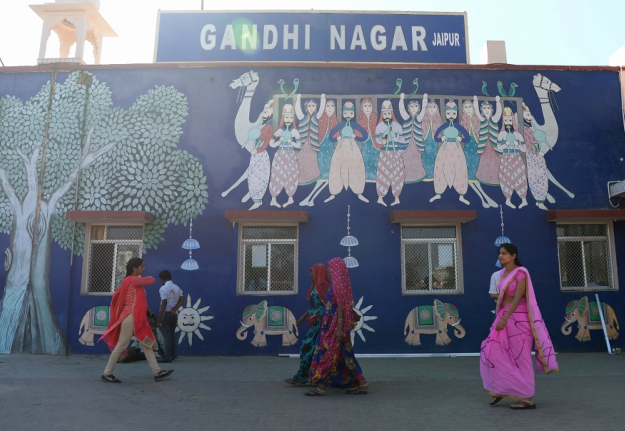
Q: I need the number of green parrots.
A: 7